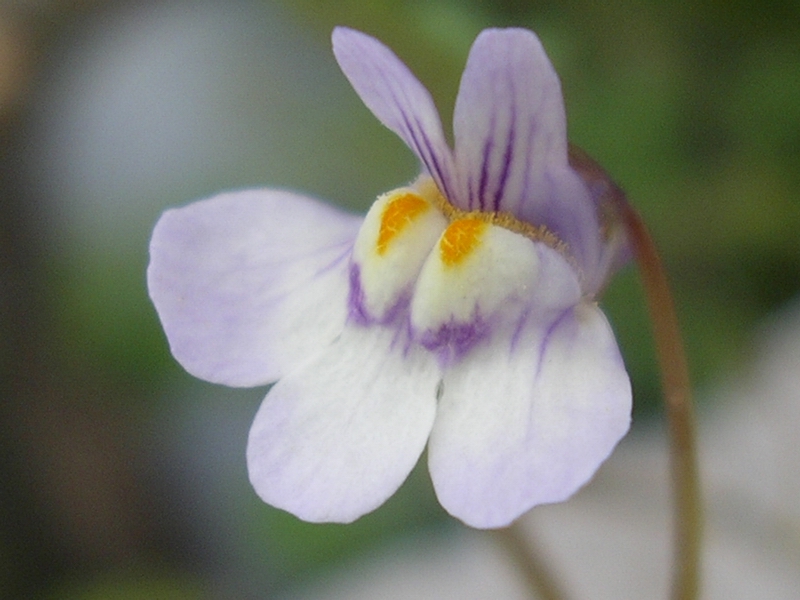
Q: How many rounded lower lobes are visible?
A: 3